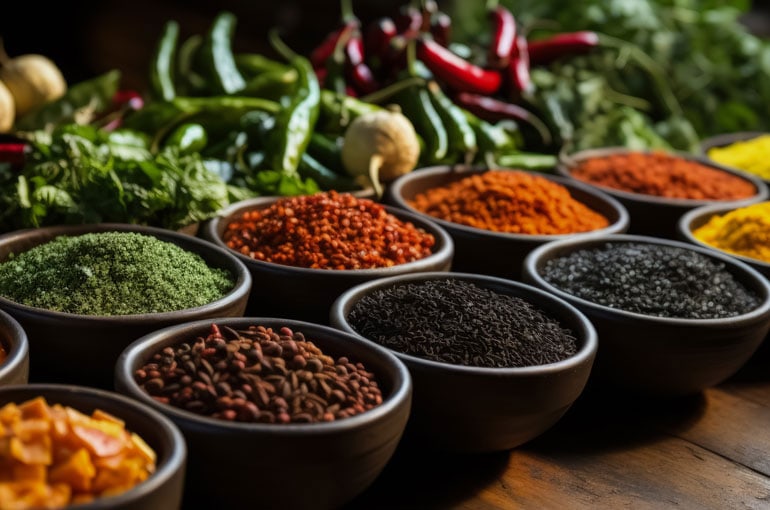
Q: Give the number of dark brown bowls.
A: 11